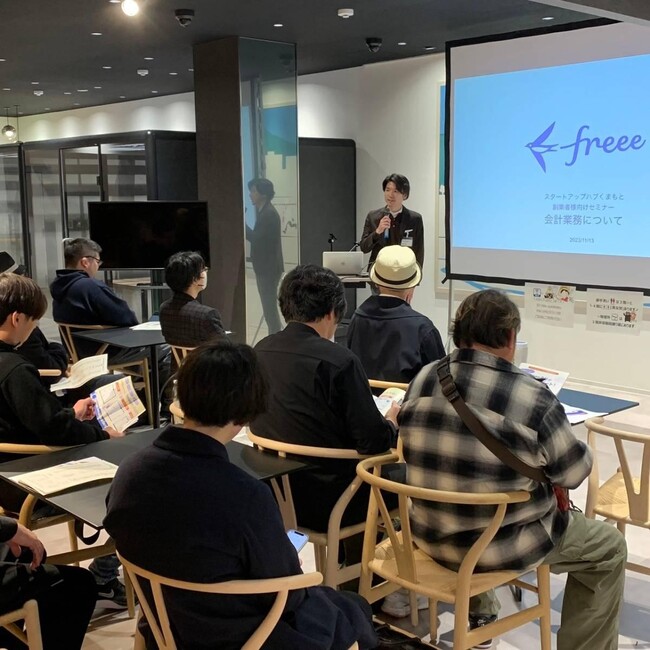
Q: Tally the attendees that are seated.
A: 9